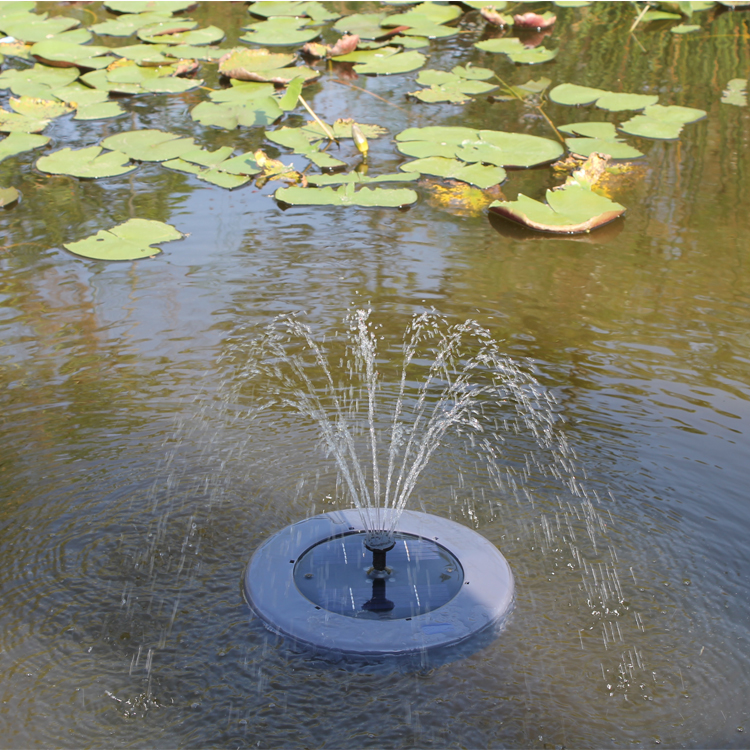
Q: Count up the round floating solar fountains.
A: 1